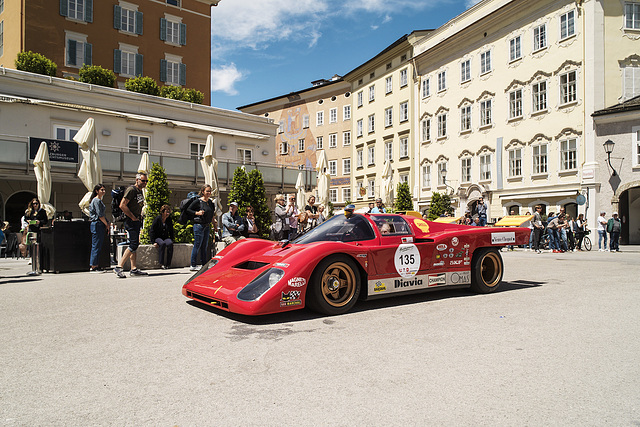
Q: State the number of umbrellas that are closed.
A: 7